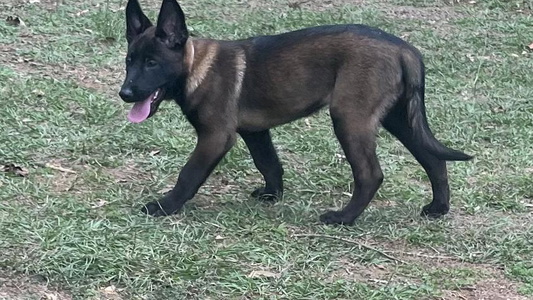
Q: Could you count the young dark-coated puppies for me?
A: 1